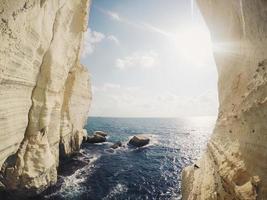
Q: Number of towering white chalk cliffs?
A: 2